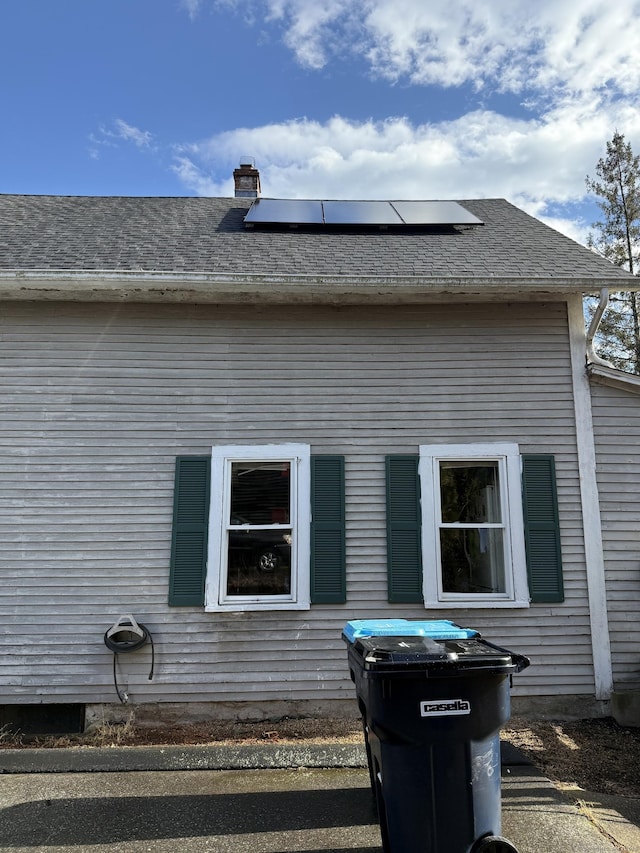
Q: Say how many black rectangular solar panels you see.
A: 3